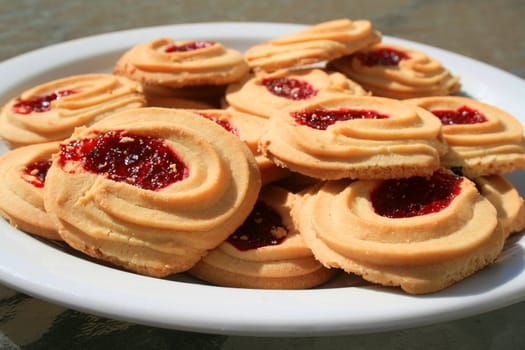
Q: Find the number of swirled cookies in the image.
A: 13